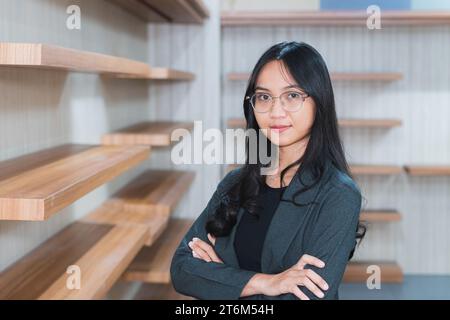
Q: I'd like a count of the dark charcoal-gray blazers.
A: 1